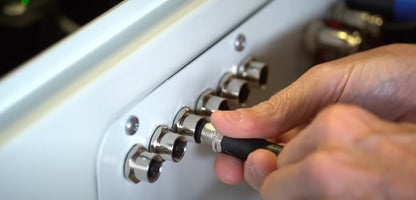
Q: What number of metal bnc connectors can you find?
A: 6